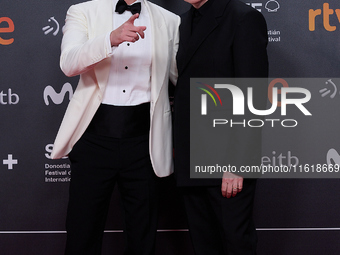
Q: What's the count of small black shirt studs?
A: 3